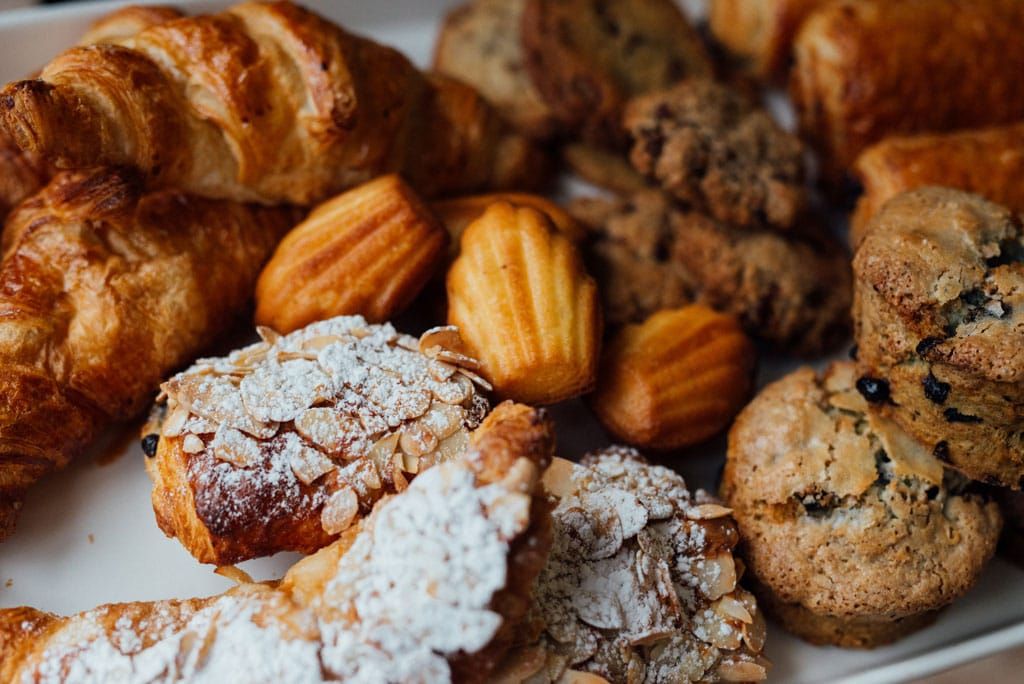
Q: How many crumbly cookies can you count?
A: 3